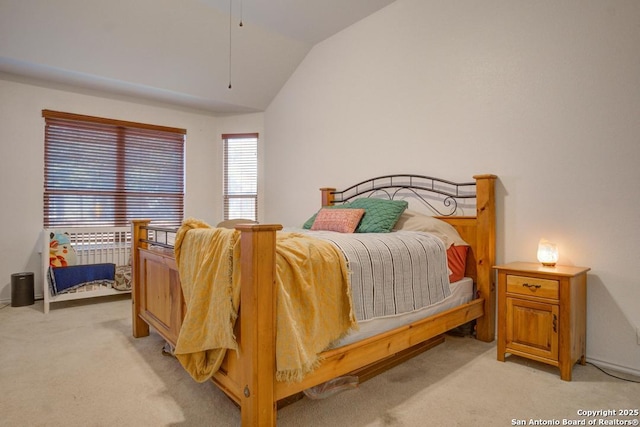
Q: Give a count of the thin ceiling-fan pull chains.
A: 2